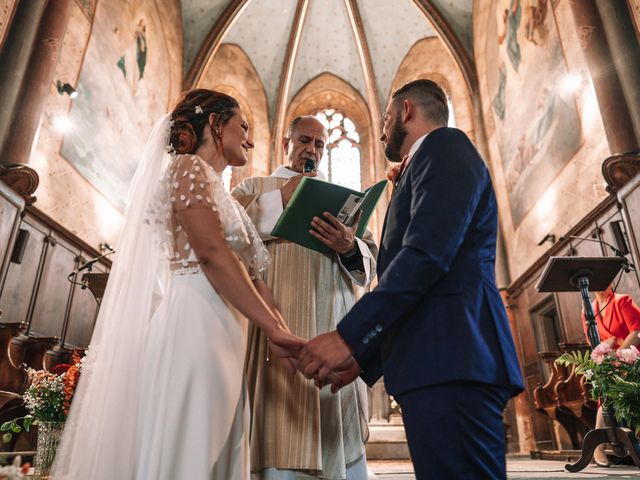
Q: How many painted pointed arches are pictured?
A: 3